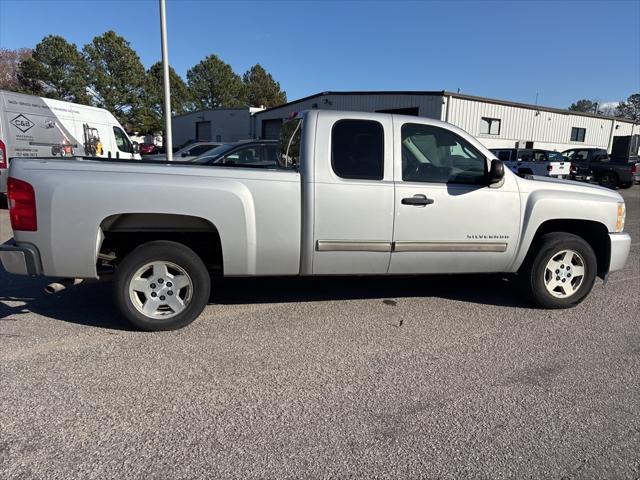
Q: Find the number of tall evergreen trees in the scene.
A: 5